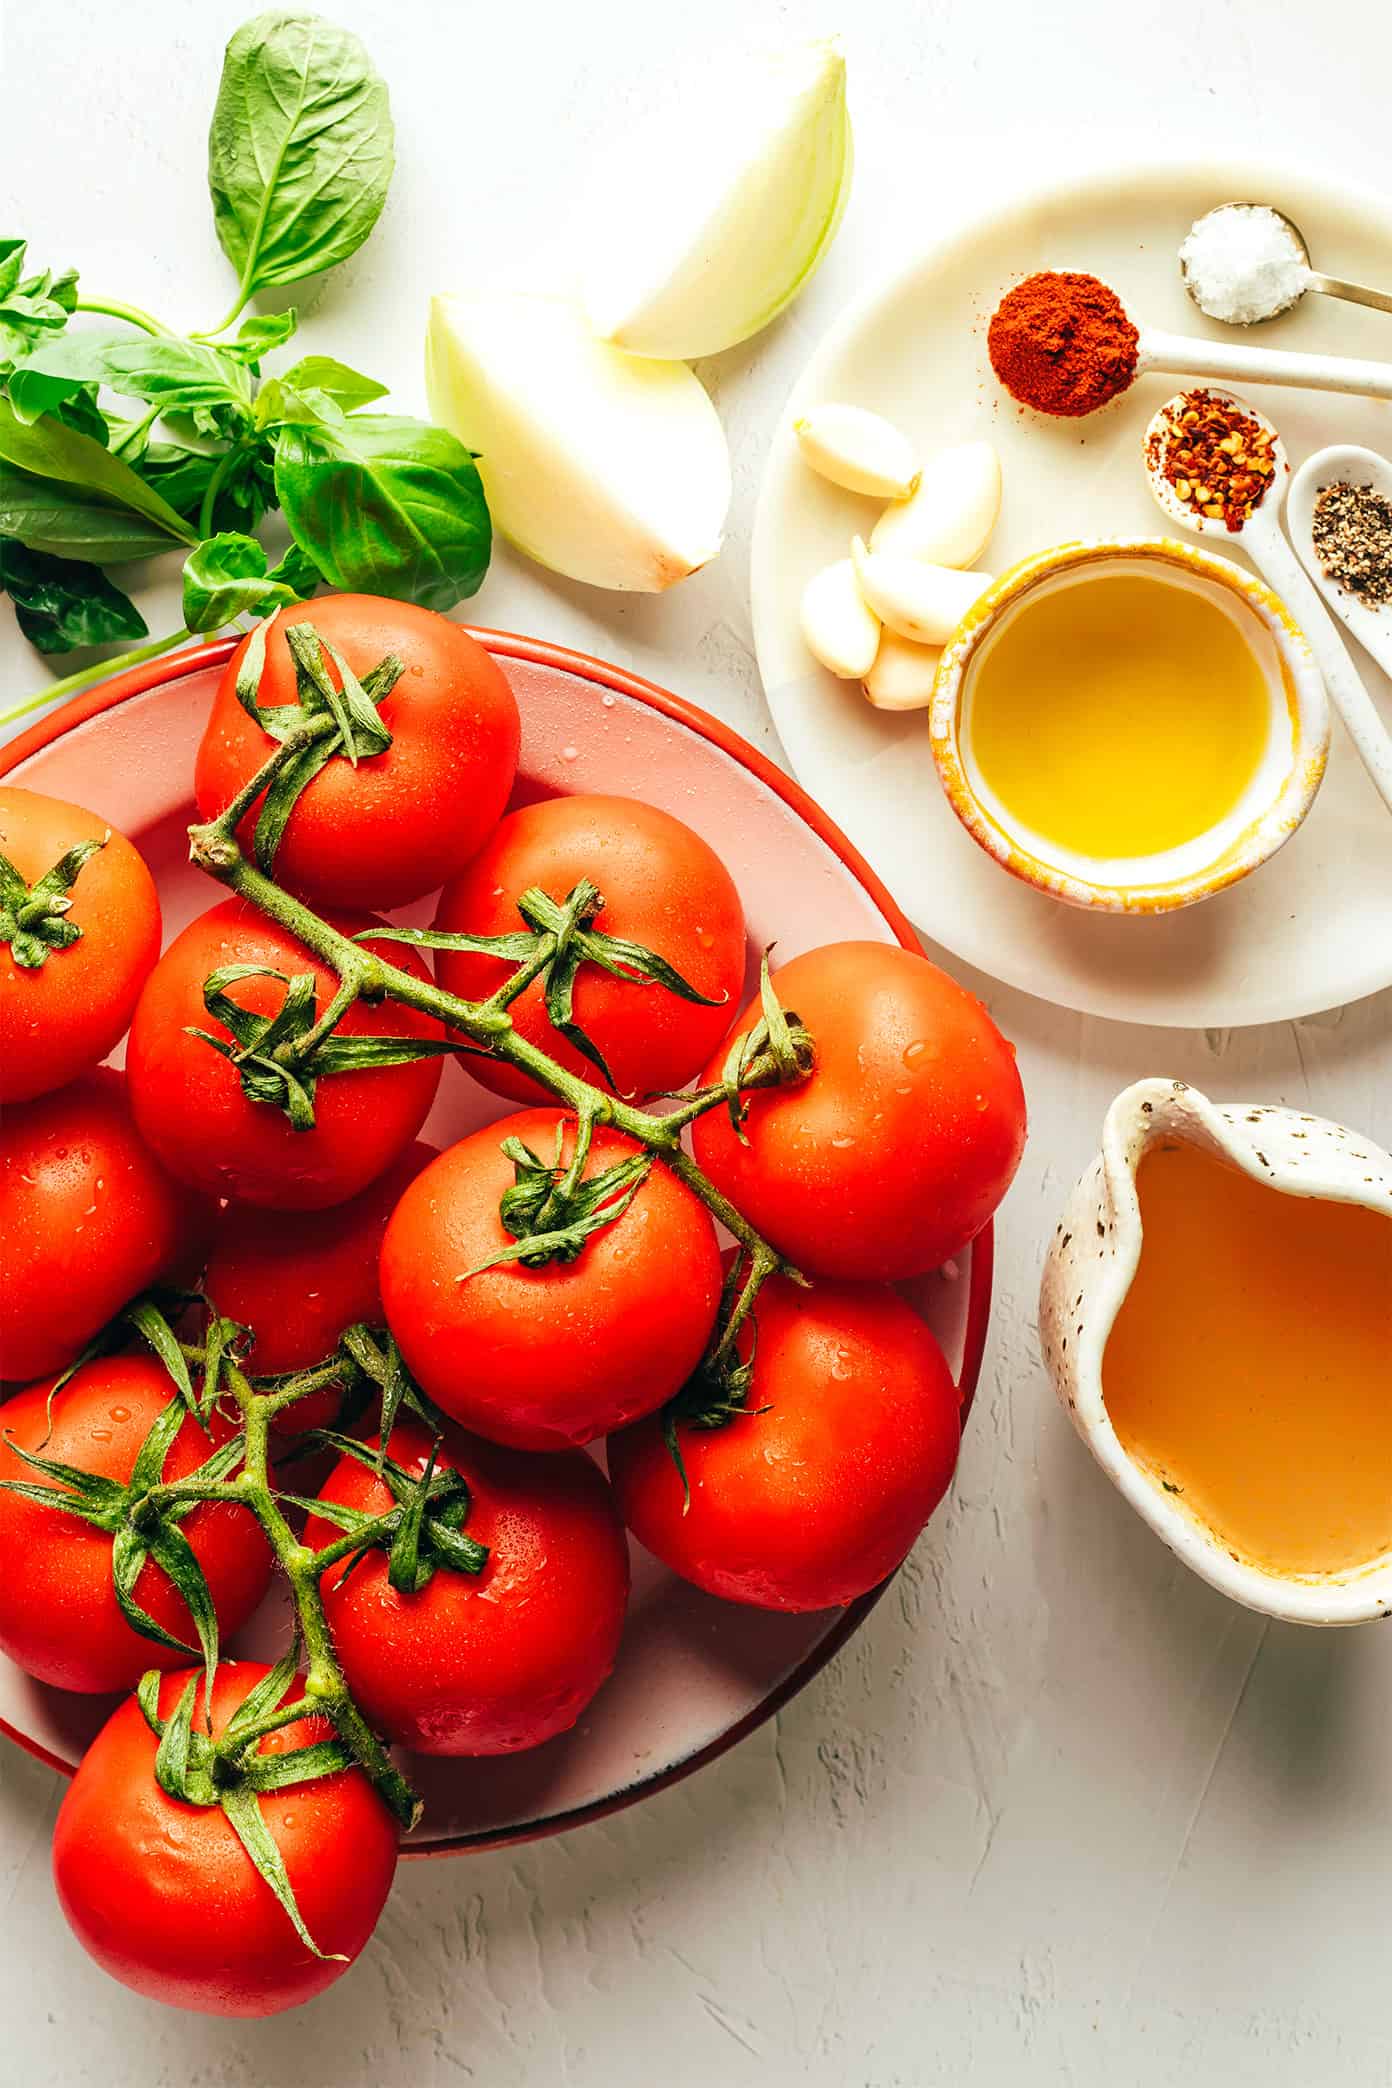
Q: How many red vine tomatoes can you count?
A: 12